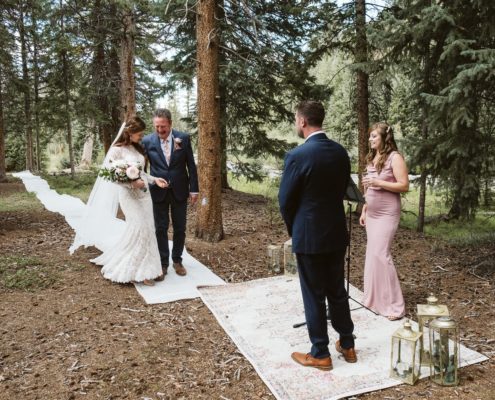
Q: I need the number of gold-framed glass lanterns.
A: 5